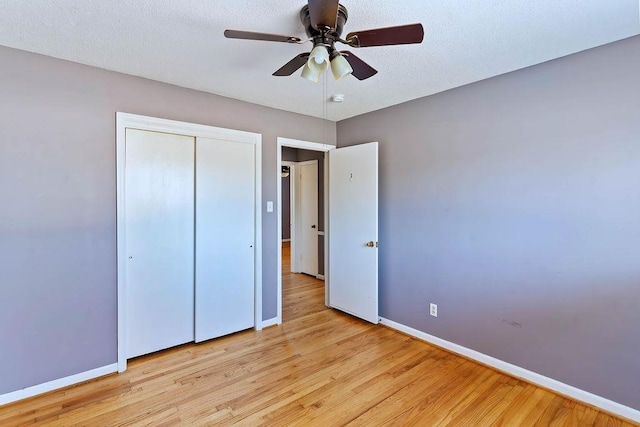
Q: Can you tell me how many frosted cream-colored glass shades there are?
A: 3